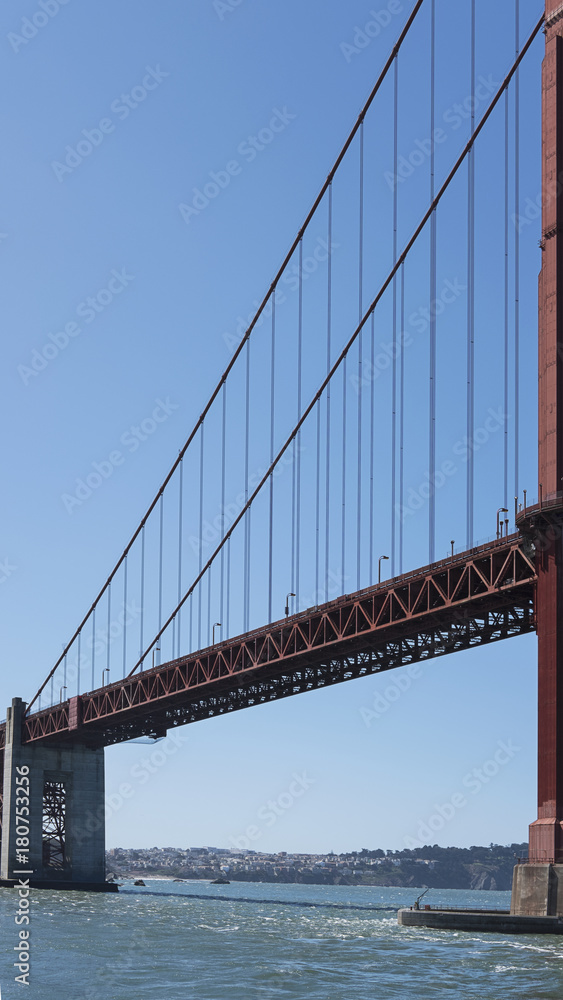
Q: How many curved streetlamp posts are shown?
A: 7